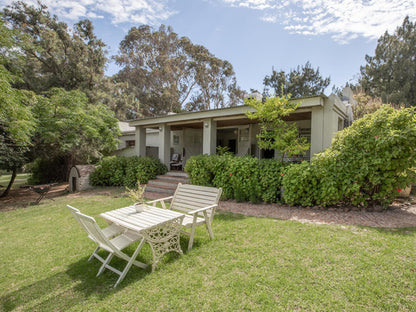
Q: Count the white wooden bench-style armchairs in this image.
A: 1